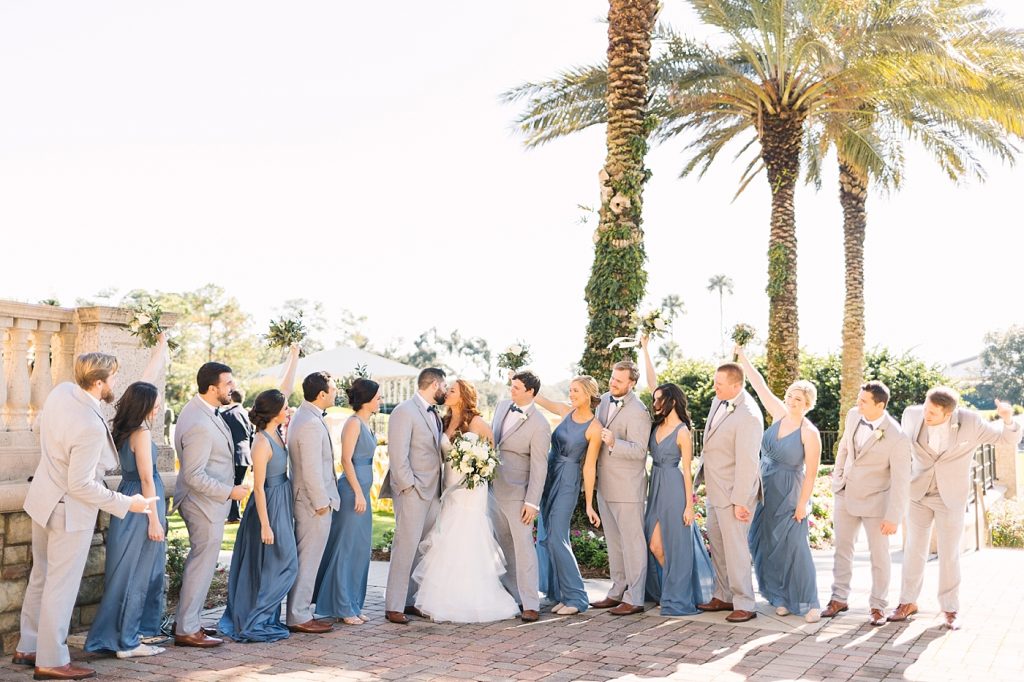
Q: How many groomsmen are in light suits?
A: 8